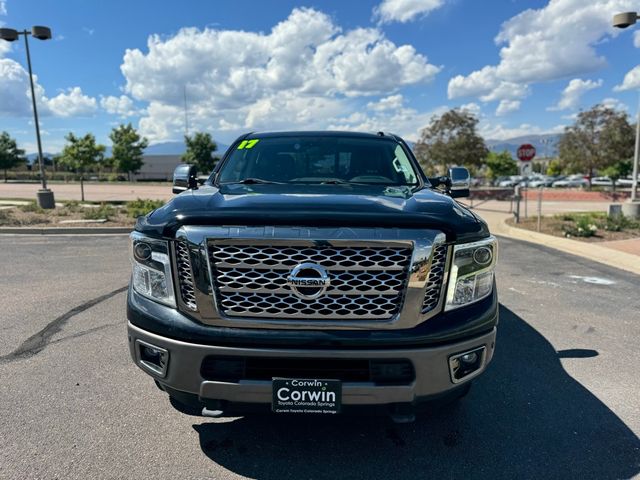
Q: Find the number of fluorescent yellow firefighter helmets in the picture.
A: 0